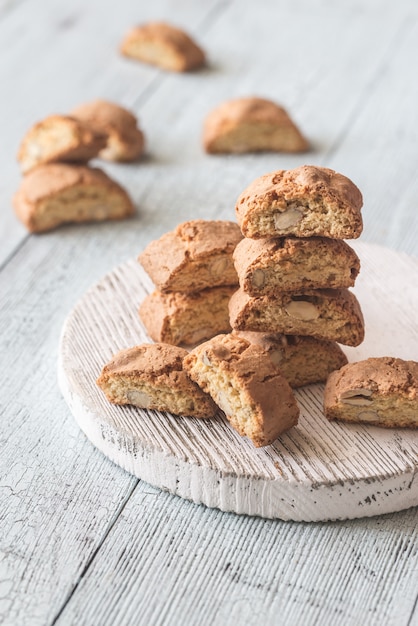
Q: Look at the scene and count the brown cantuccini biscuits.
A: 14